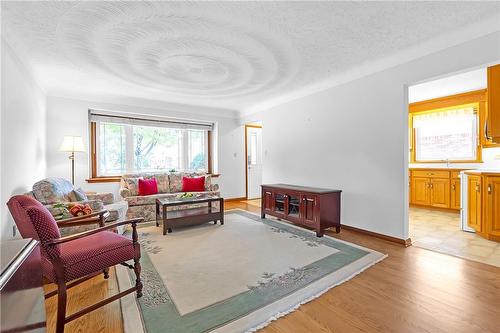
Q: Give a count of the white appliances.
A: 1